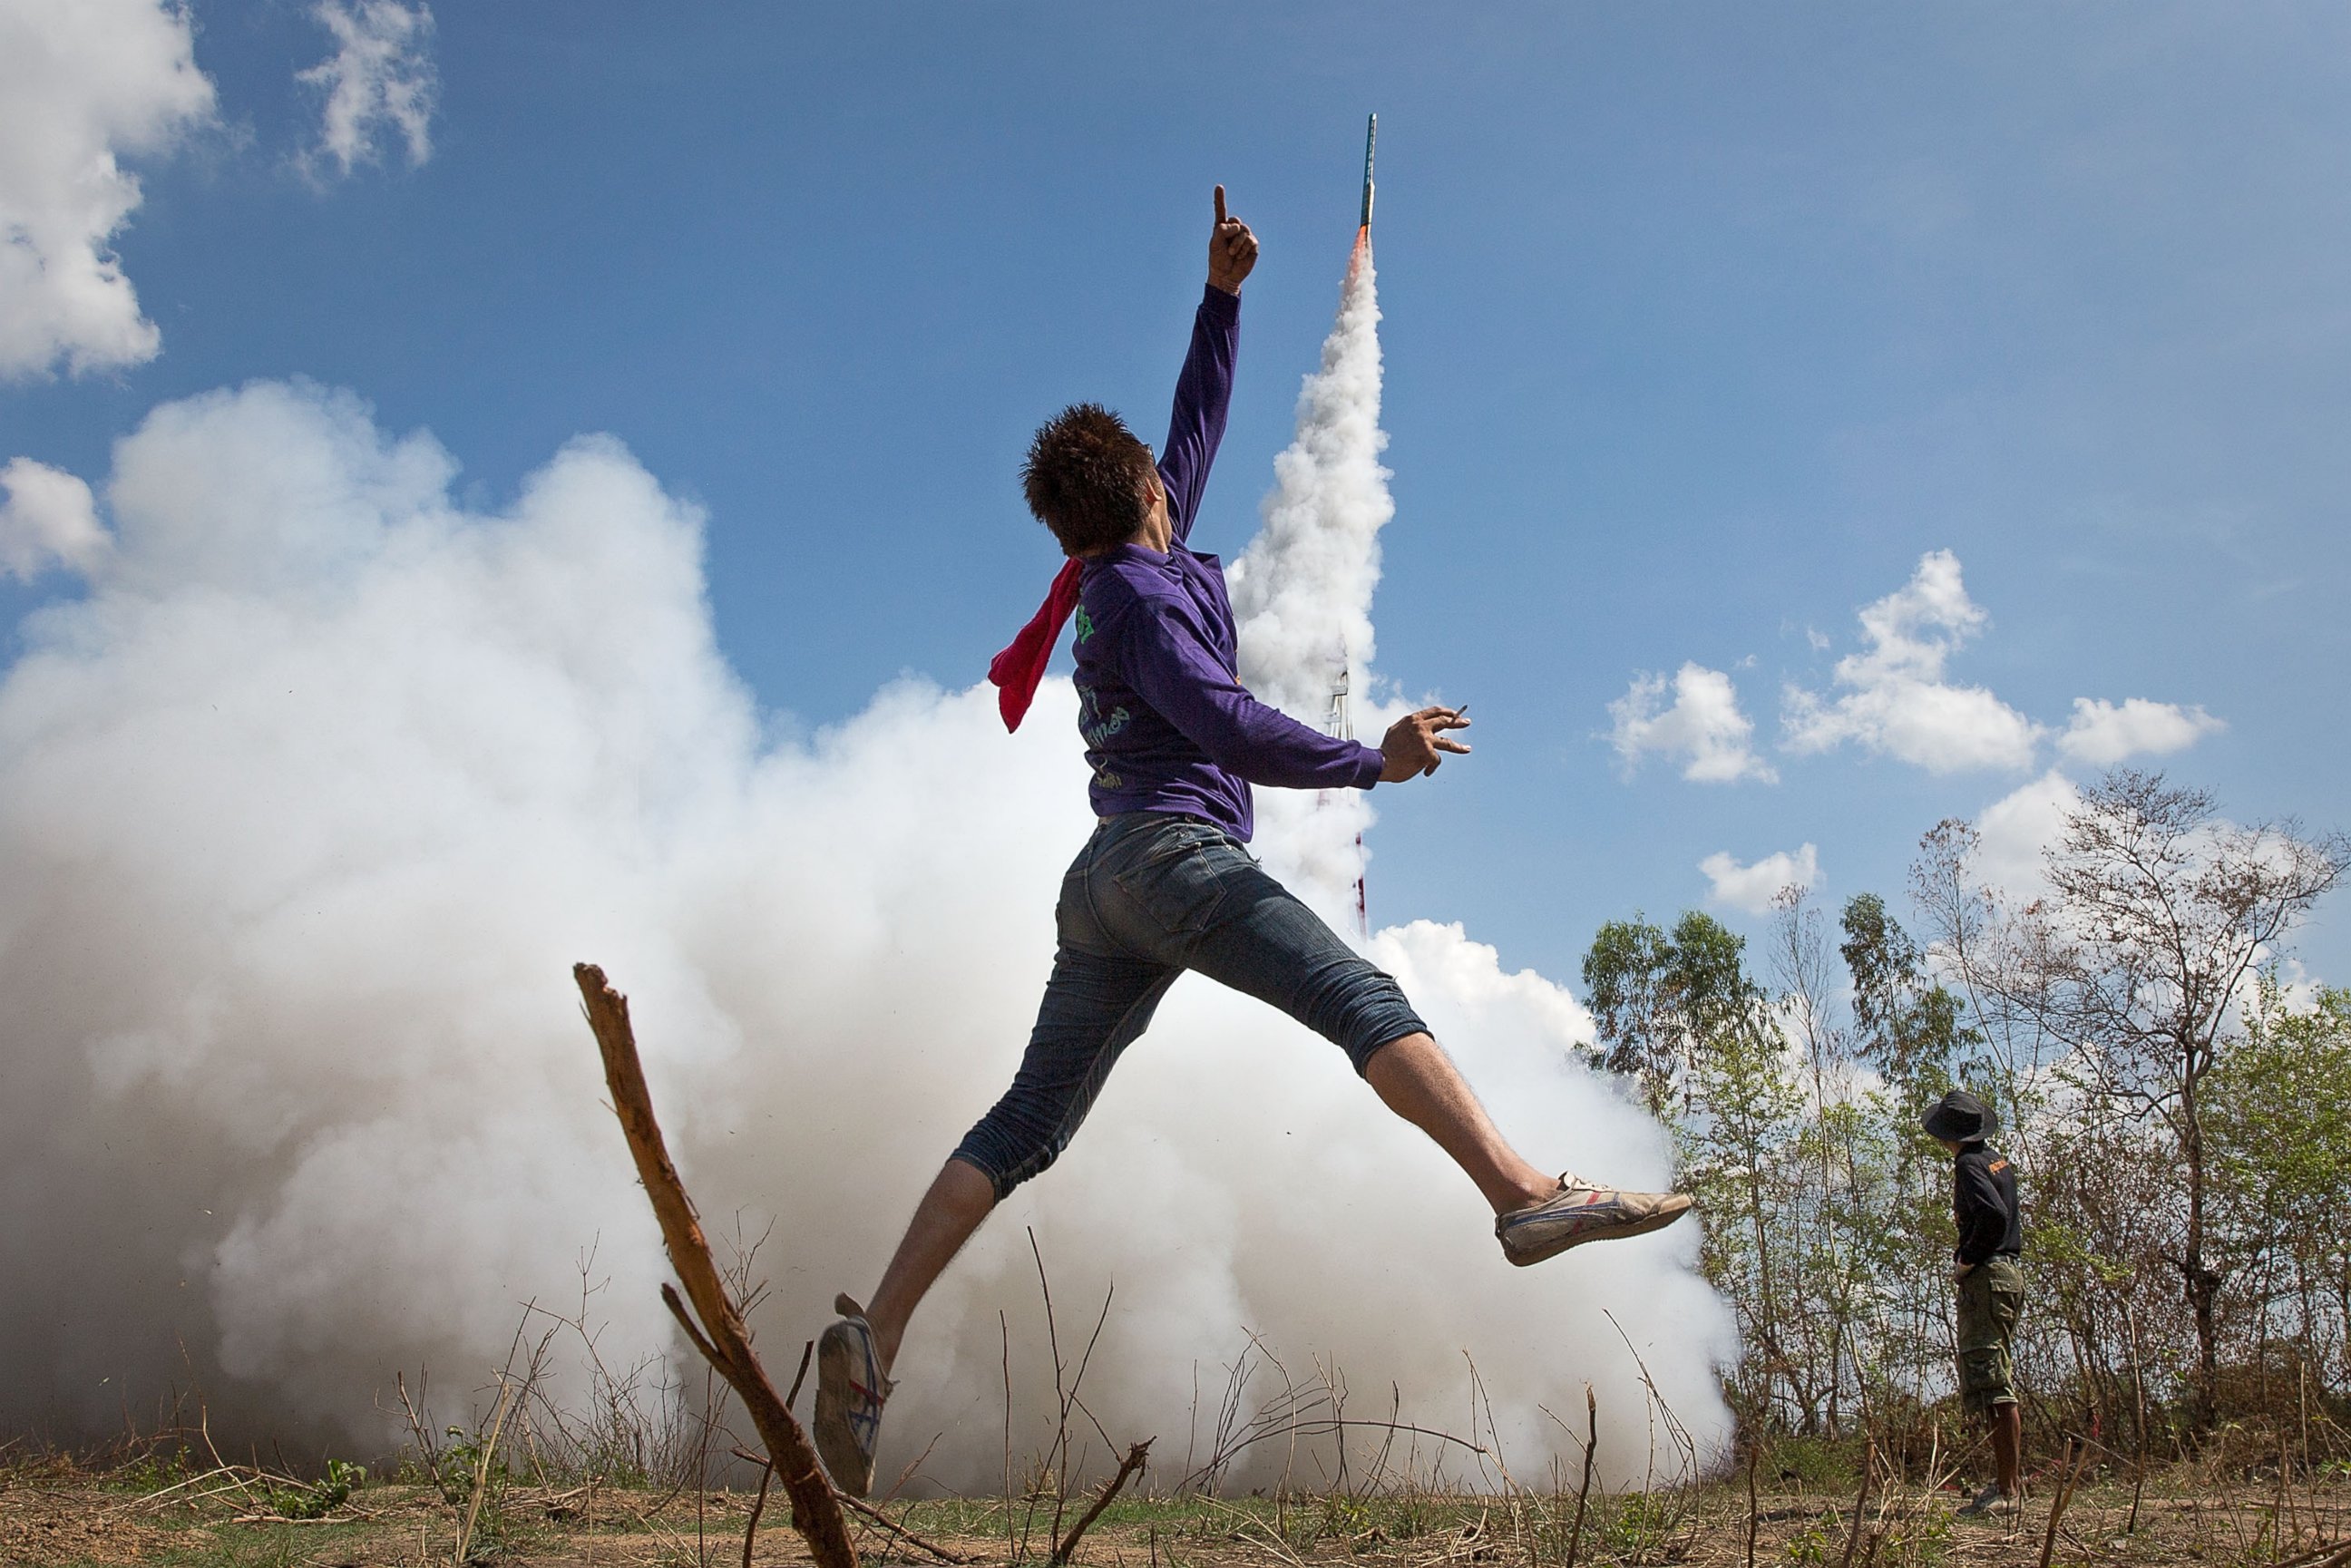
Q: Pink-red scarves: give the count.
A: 1